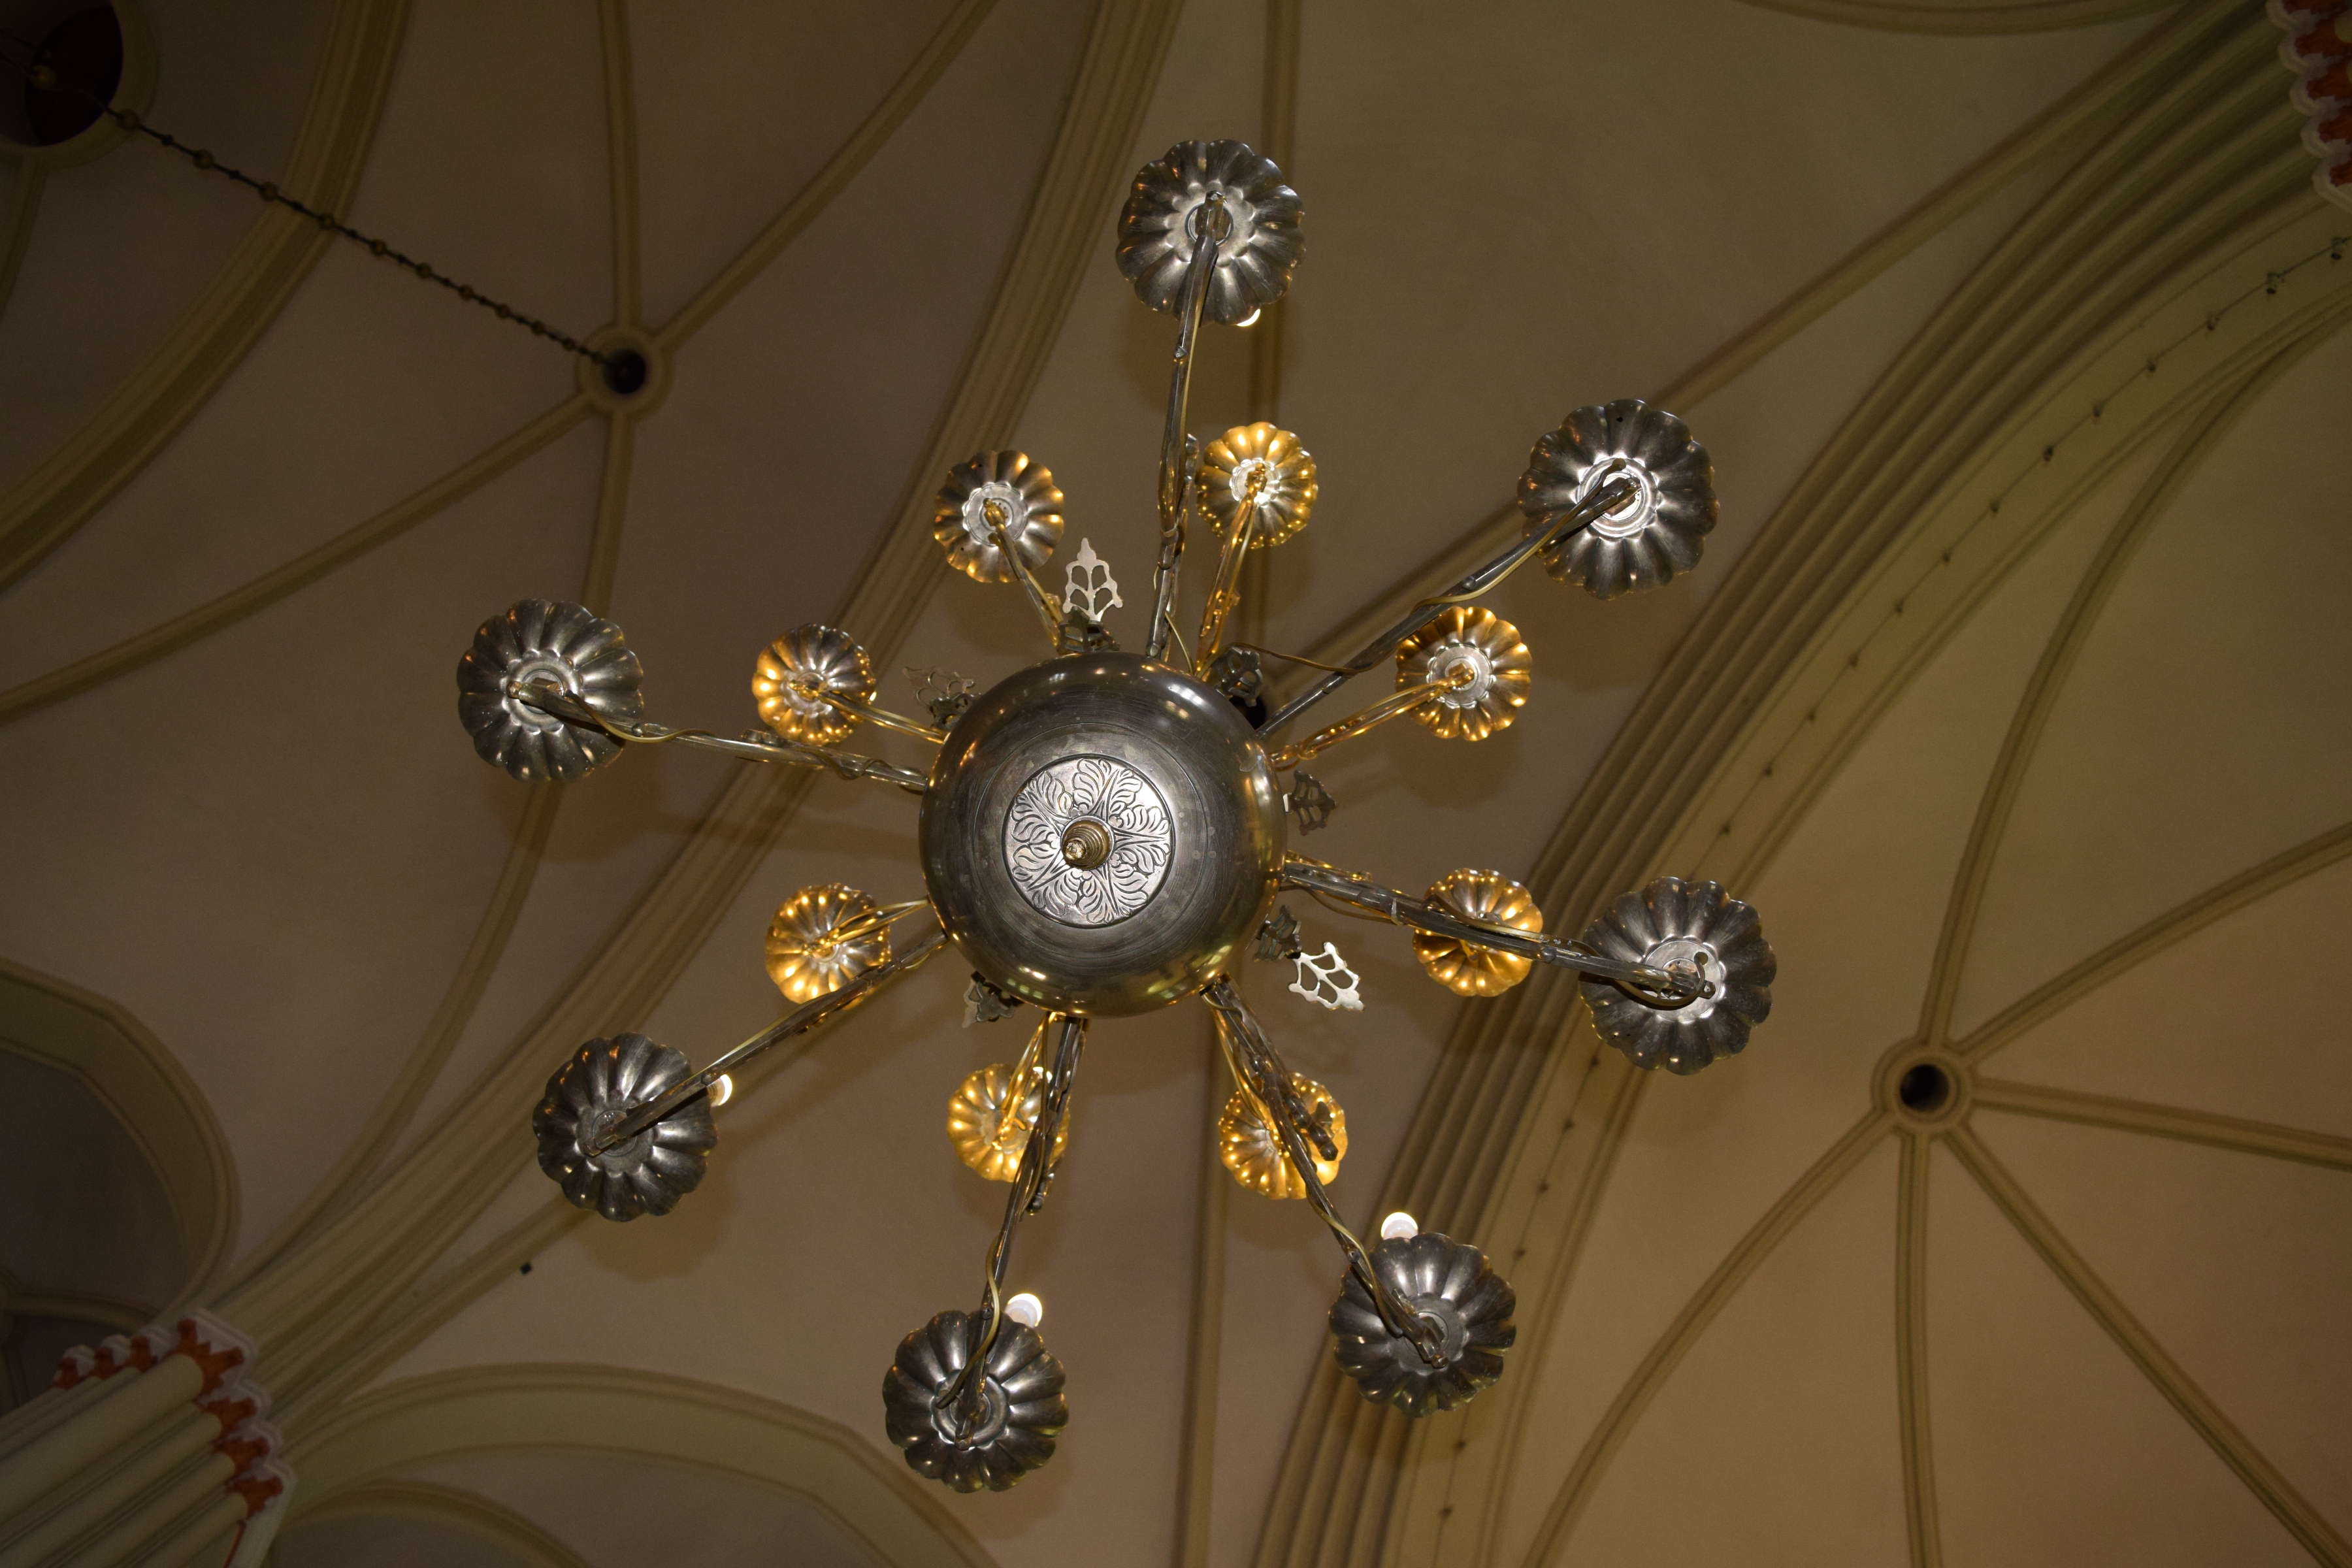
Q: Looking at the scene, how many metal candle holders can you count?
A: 15